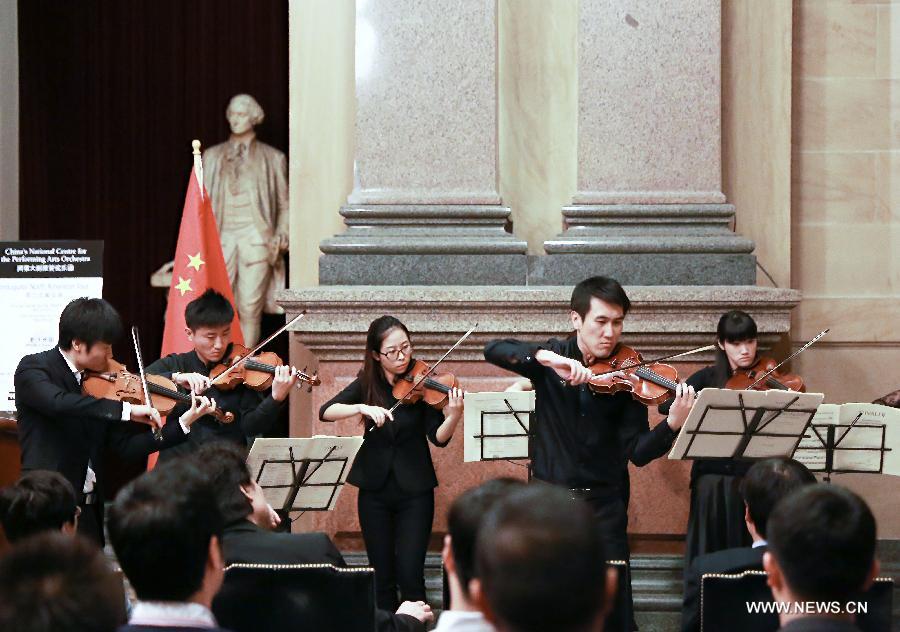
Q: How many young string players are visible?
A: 5